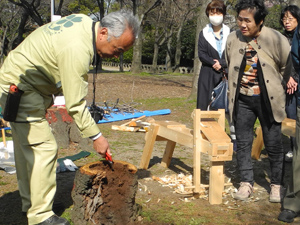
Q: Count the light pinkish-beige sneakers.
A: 2